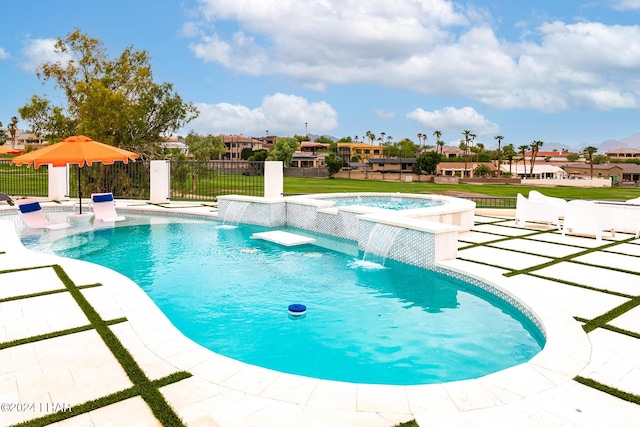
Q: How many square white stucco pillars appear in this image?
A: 3